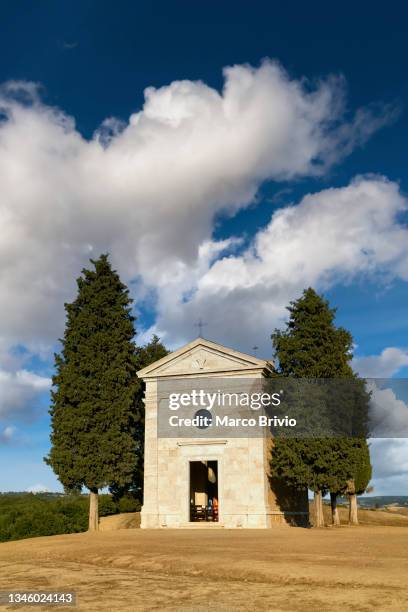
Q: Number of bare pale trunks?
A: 4